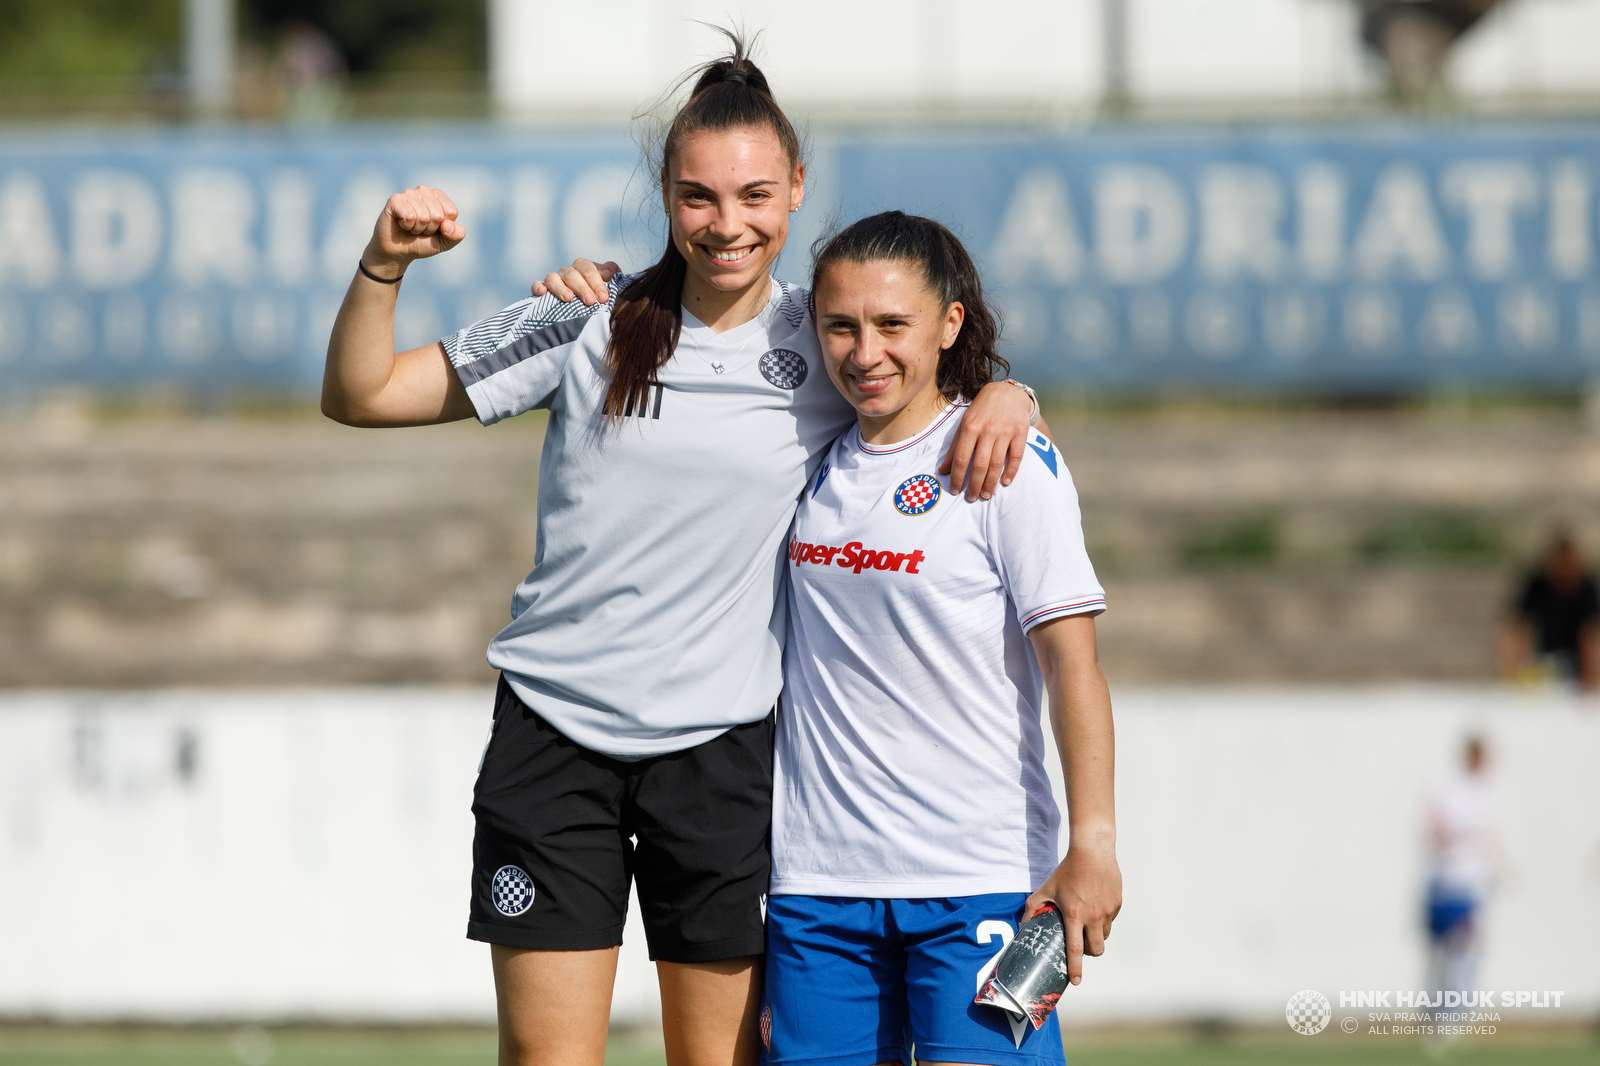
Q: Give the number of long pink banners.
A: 0